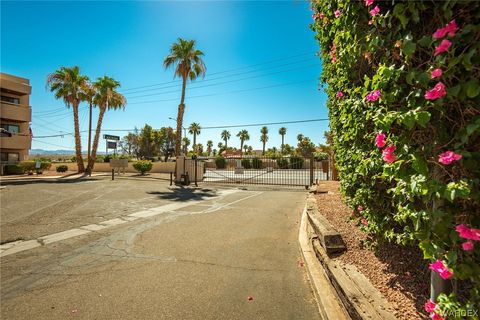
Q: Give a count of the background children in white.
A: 0